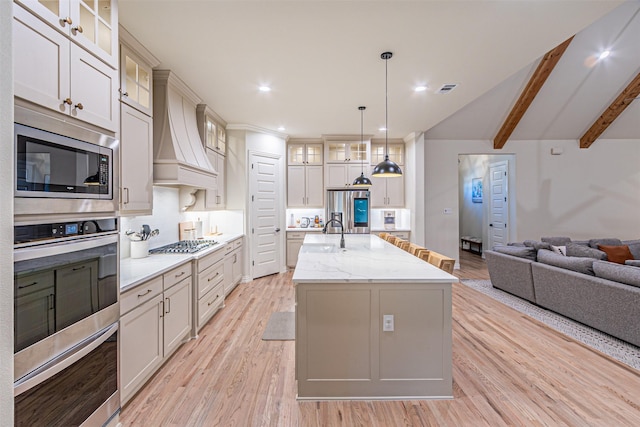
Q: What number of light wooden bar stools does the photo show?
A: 4